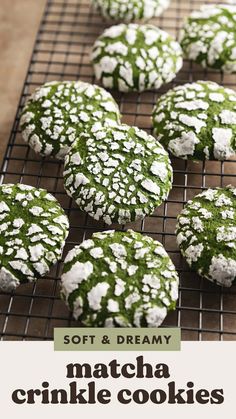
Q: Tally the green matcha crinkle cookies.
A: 9